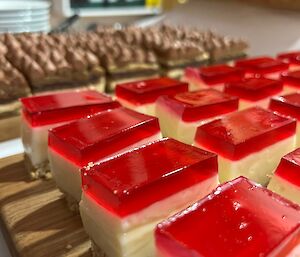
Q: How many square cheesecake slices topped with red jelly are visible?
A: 14